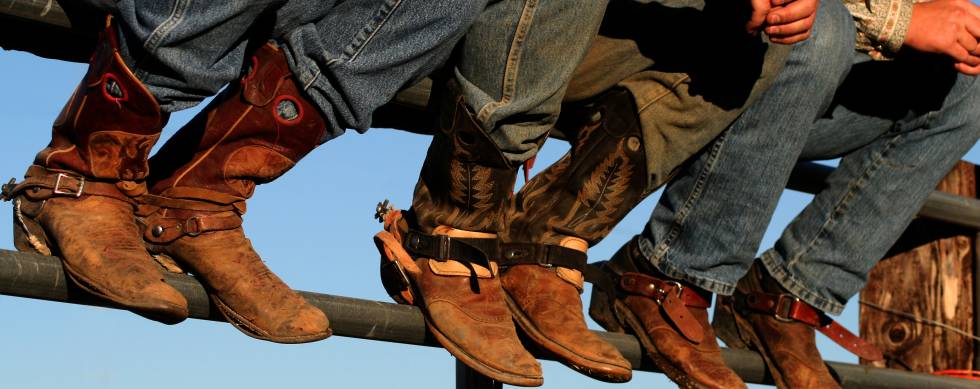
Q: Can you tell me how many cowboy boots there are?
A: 6